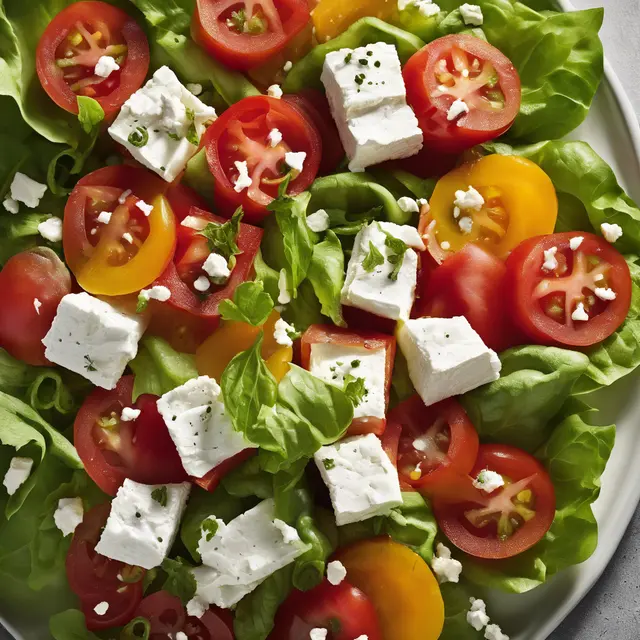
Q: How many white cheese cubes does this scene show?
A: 10